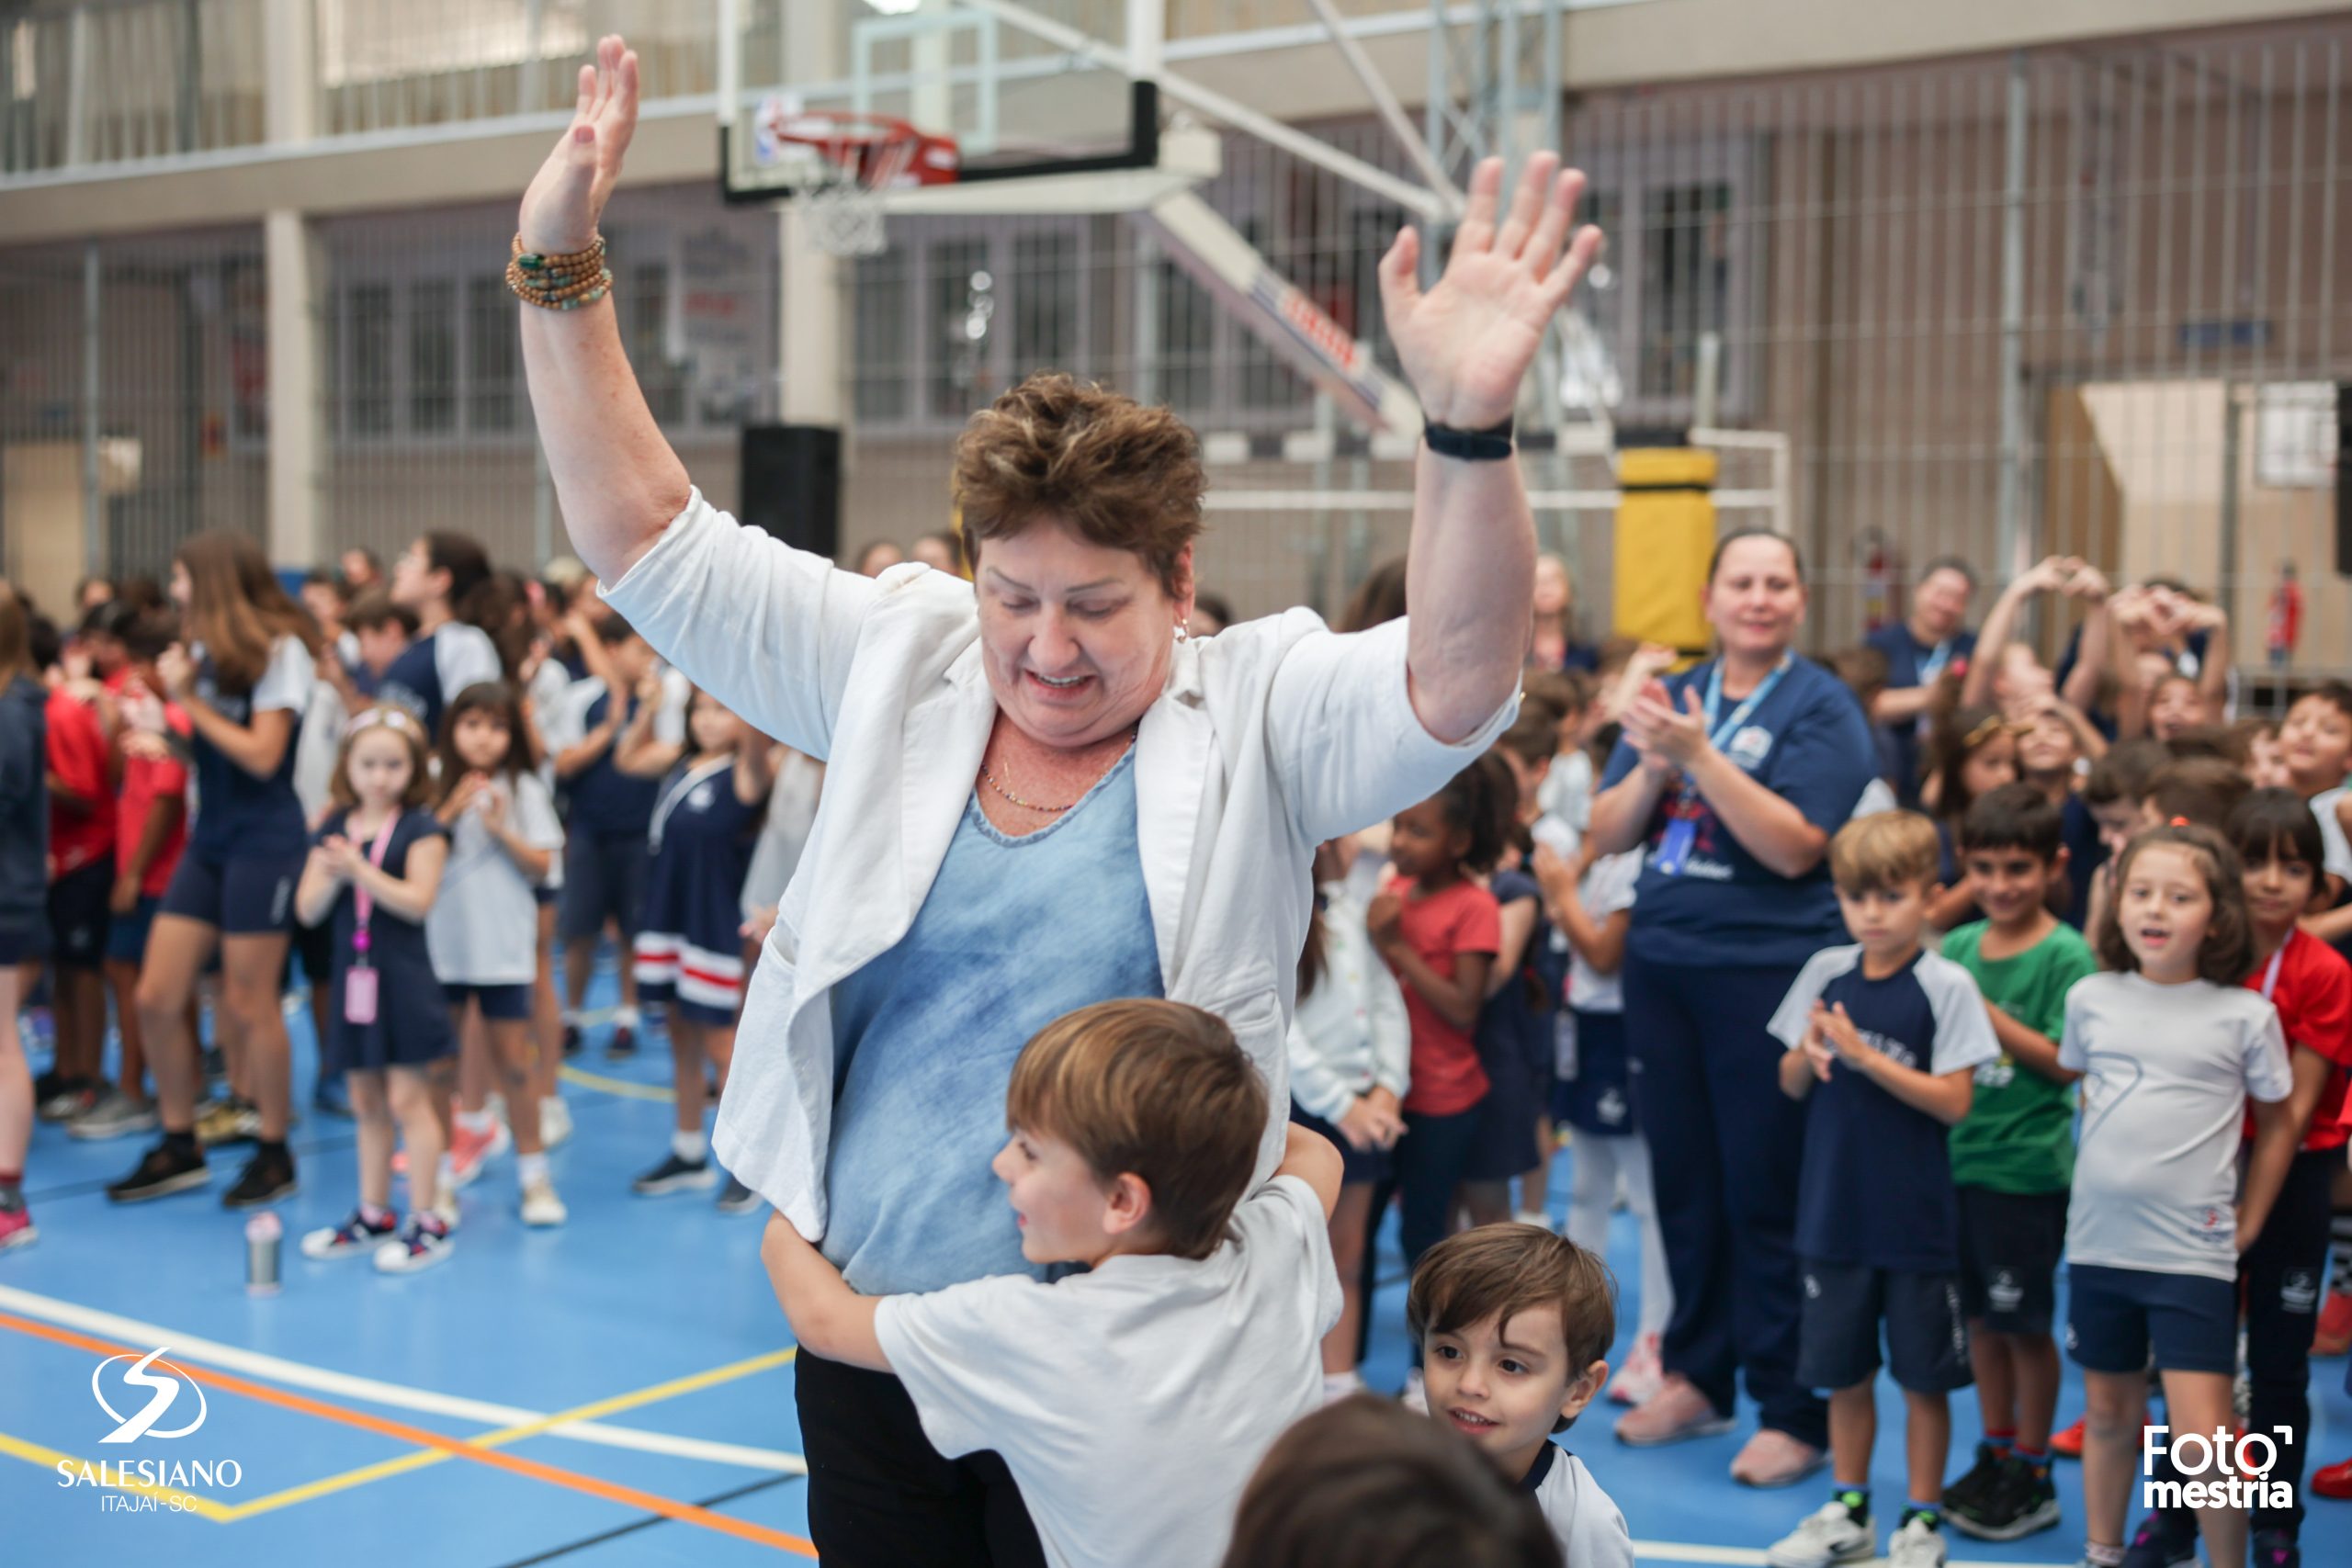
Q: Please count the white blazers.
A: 1